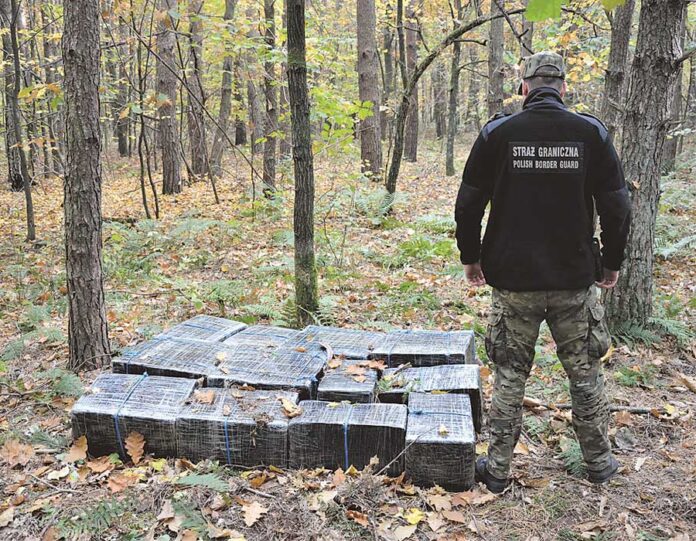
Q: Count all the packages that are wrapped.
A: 12